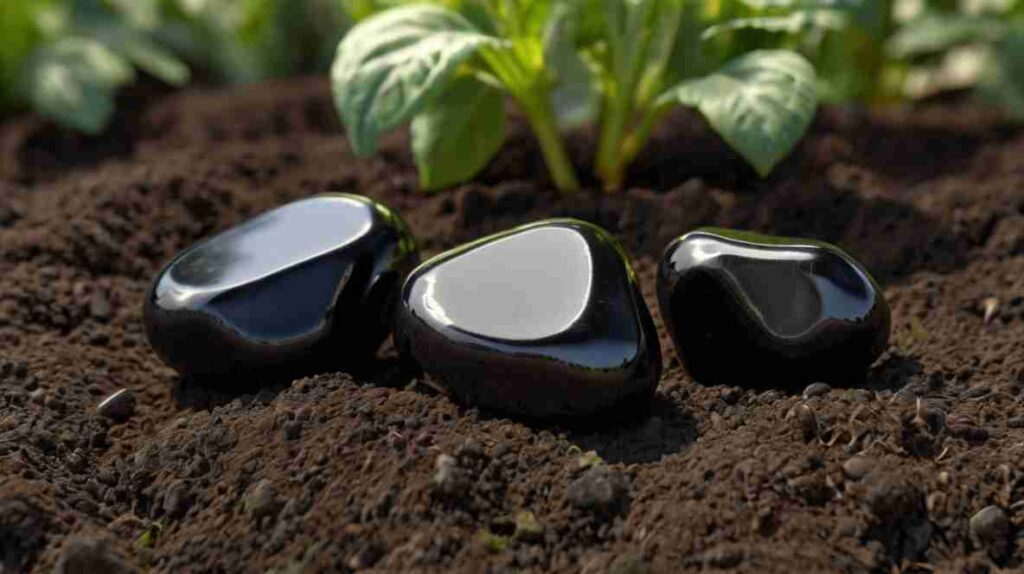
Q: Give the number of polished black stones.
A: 3